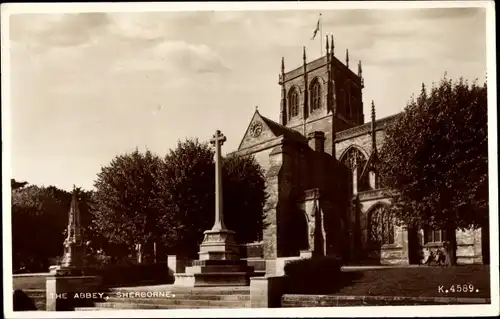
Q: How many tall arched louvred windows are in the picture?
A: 2